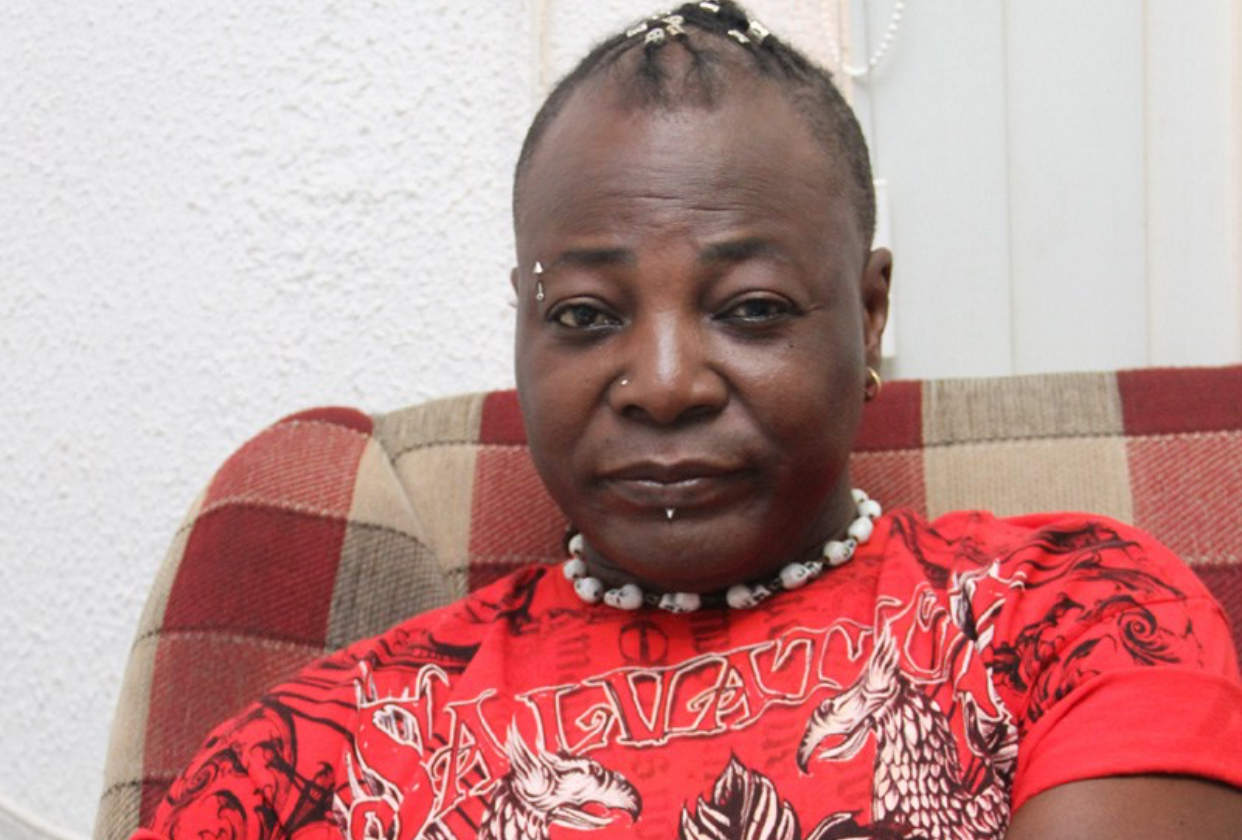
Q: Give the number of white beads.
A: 11